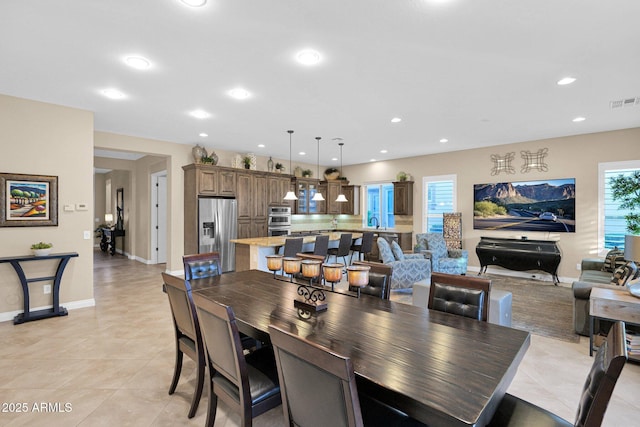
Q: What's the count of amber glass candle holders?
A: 5